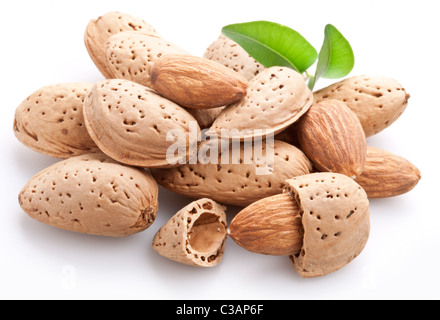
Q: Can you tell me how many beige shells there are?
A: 11